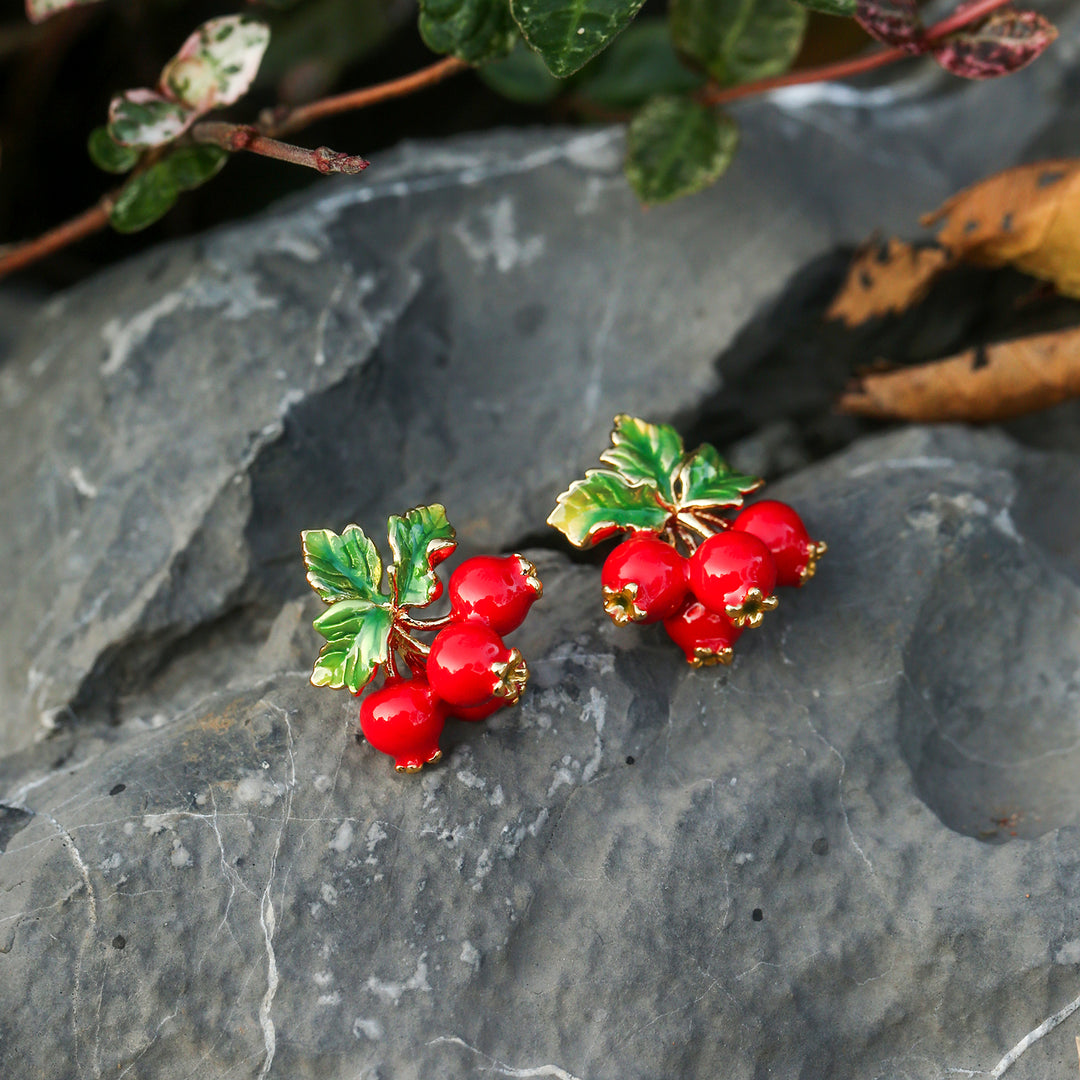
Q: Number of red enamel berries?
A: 8